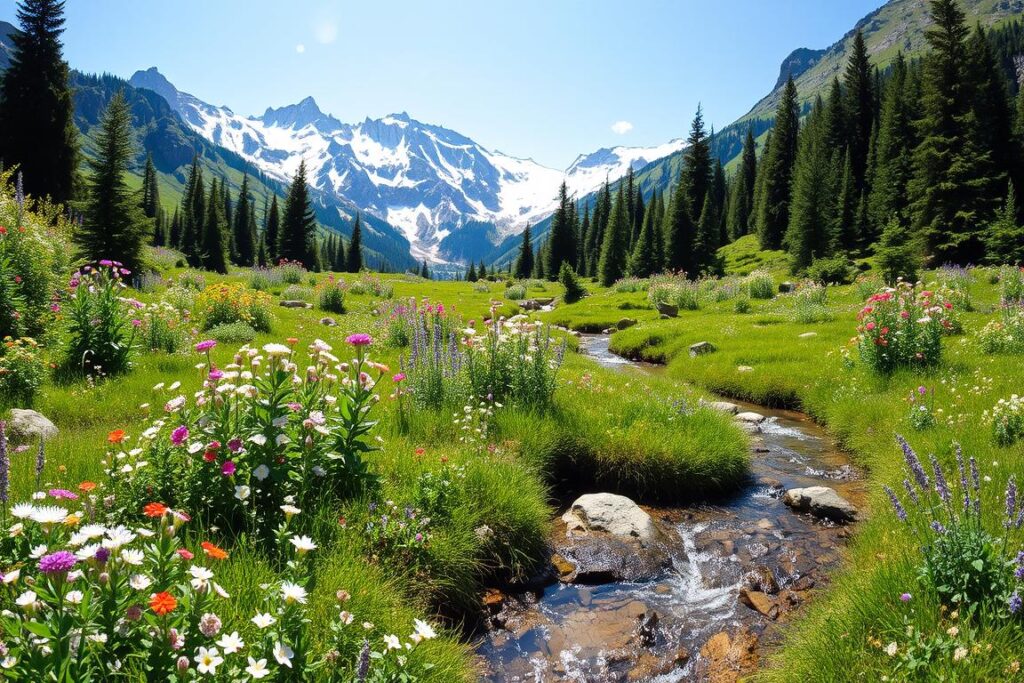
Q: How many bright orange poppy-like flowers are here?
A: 5